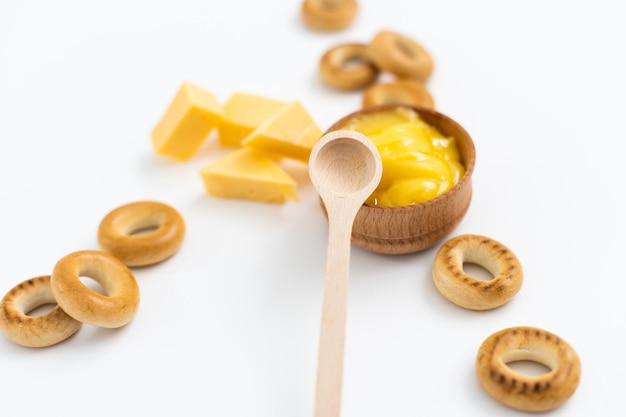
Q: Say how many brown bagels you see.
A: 9